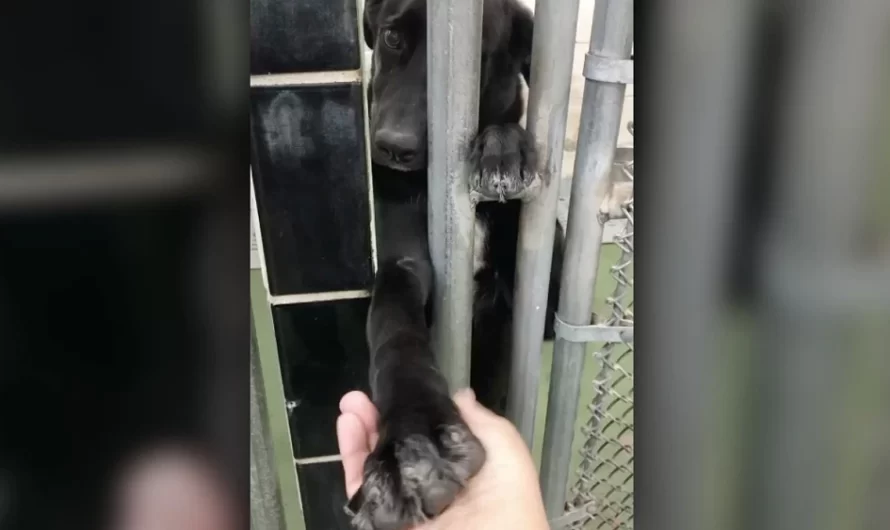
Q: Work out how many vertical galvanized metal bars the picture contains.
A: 3